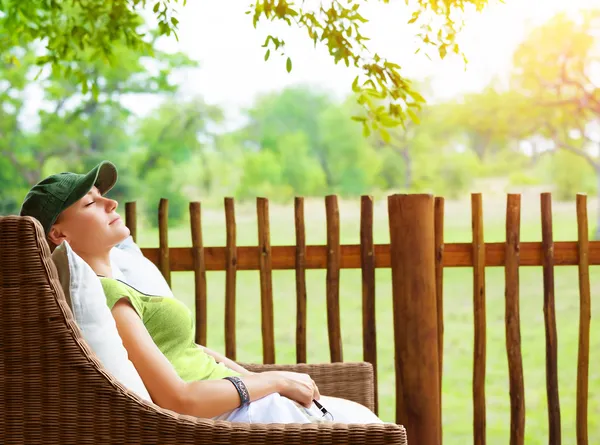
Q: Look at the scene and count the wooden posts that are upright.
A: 14